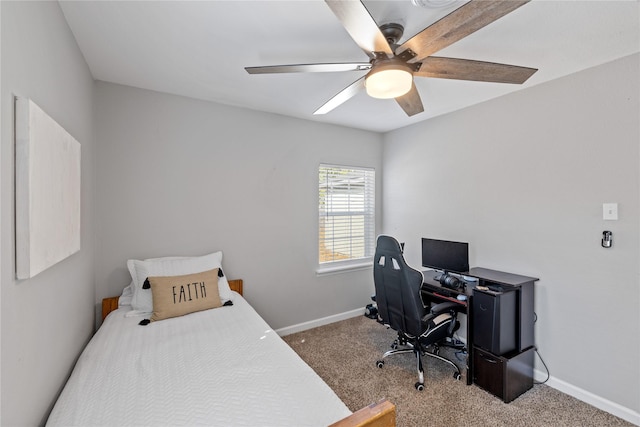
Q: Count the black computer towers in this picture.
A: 1